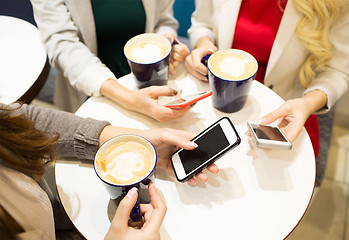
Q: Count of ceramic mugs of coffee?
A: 3